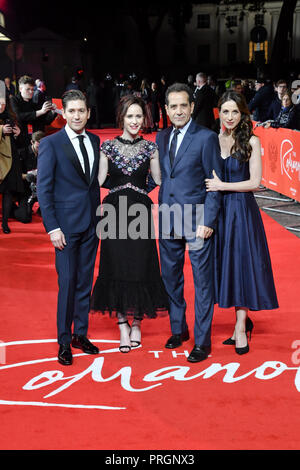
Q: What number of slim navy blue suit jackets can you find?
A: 2